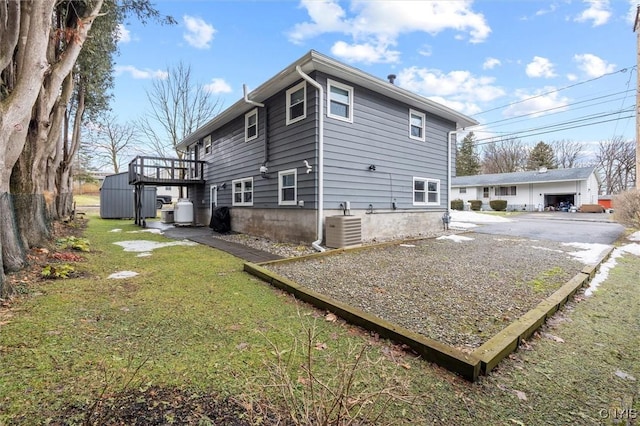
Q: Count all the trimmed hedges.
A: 3